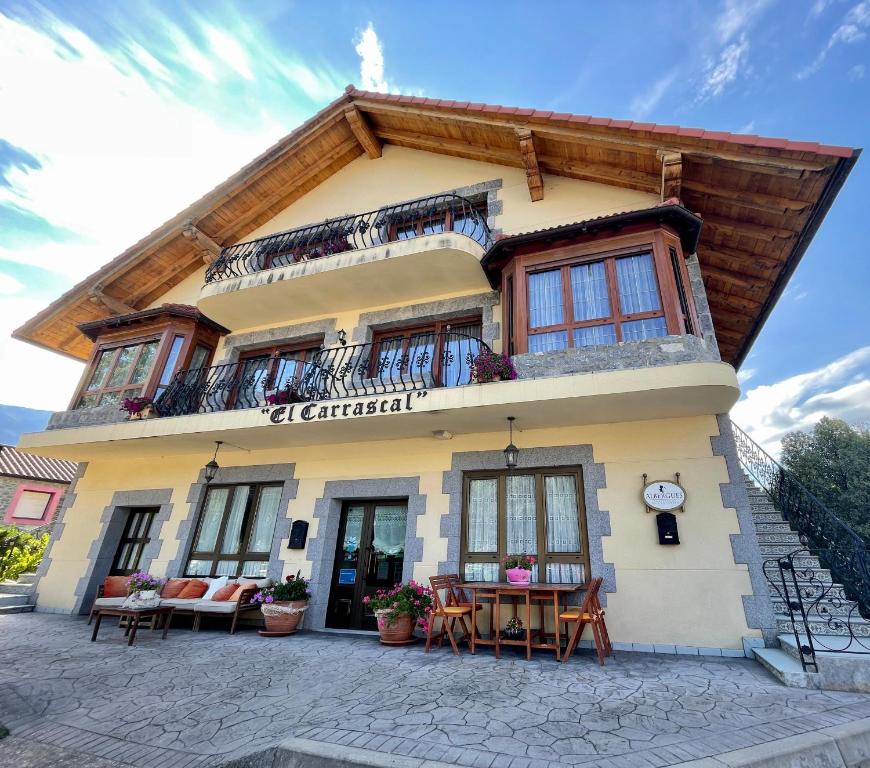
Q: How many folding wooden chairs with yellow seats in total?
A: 2